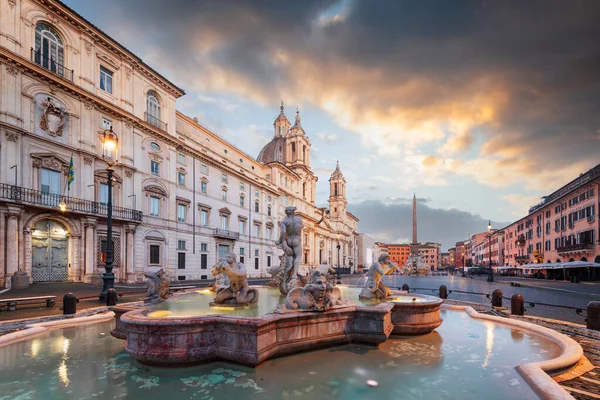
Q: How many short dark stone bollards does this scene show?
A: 7